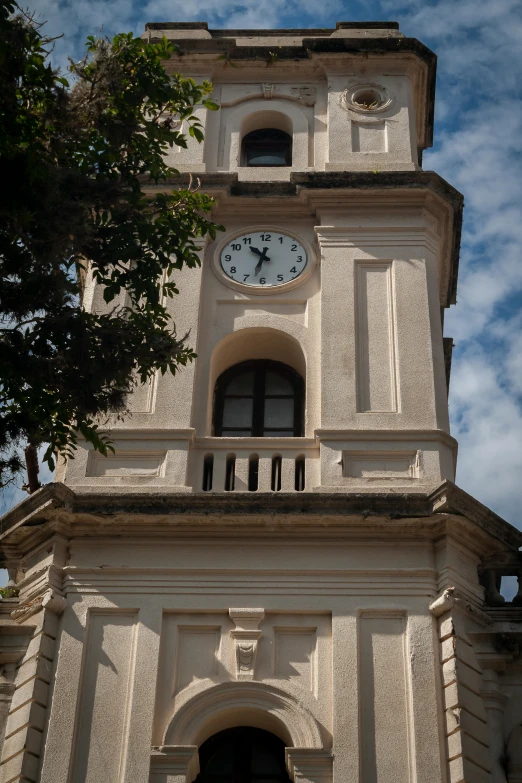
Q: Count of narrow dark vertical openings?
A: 5